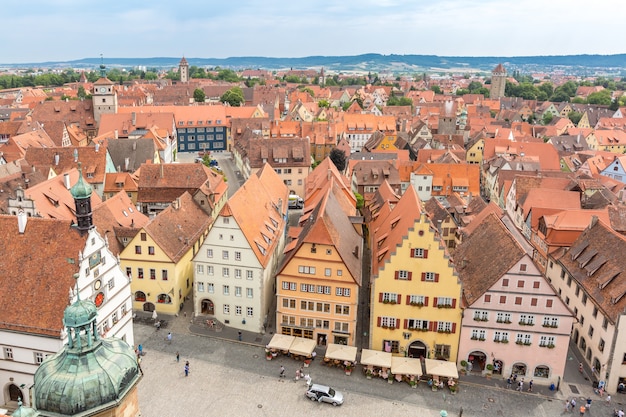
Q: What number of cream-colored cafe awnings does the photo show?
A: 6